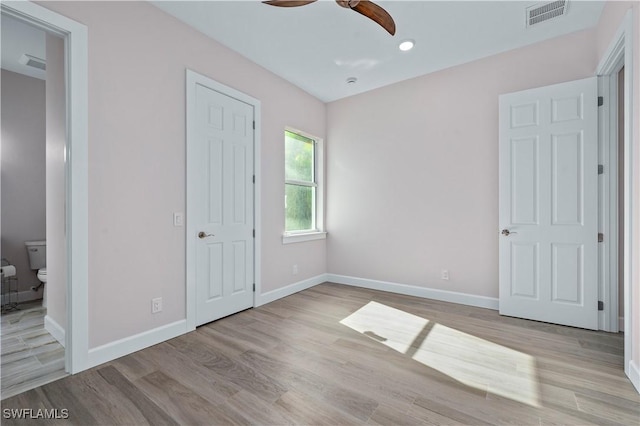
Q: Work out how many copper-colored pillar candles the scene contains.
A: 0